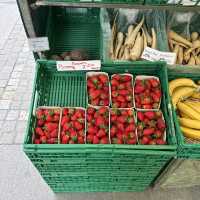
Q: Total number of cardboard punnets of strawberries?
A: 8